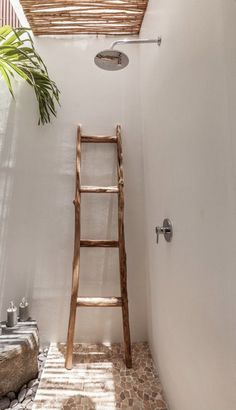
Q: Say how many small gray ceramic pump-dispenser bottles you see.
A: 2